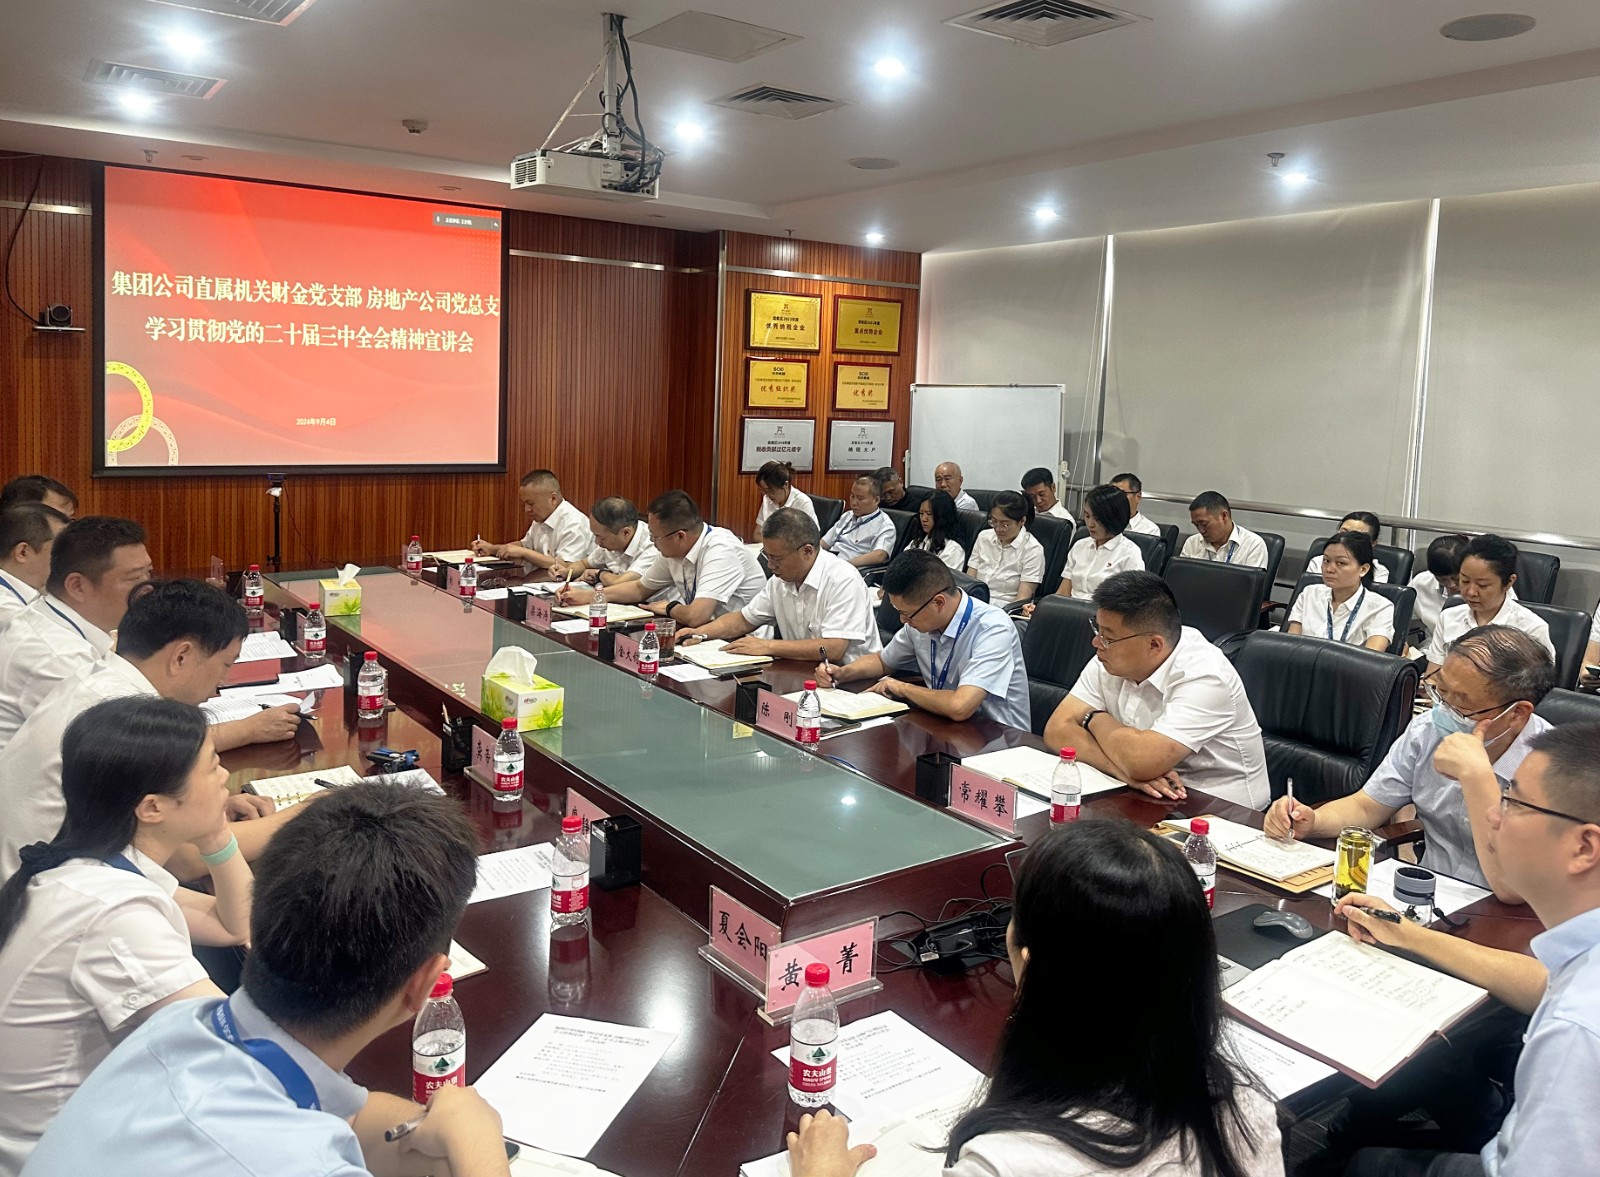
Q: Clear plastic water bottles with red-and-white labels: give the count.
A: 14